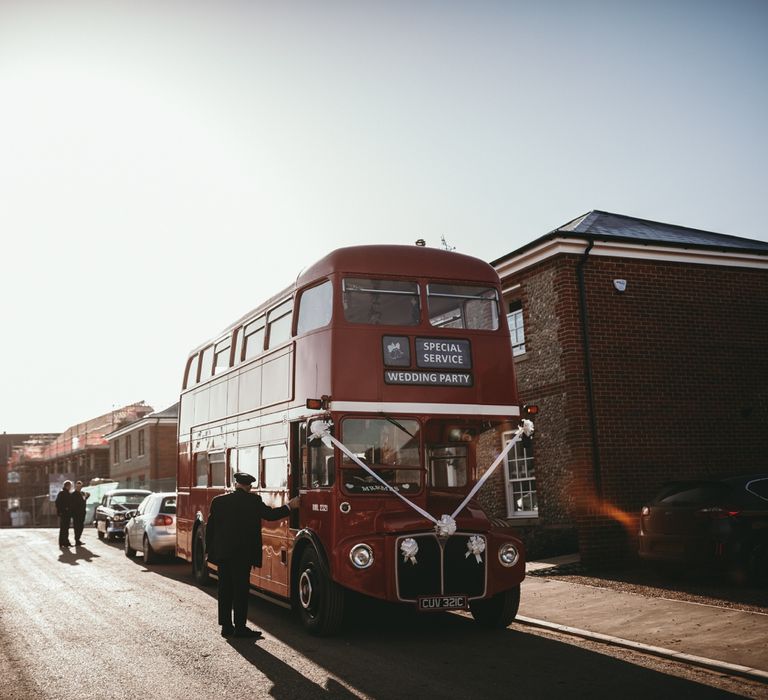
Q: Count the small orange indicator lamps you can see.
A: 2